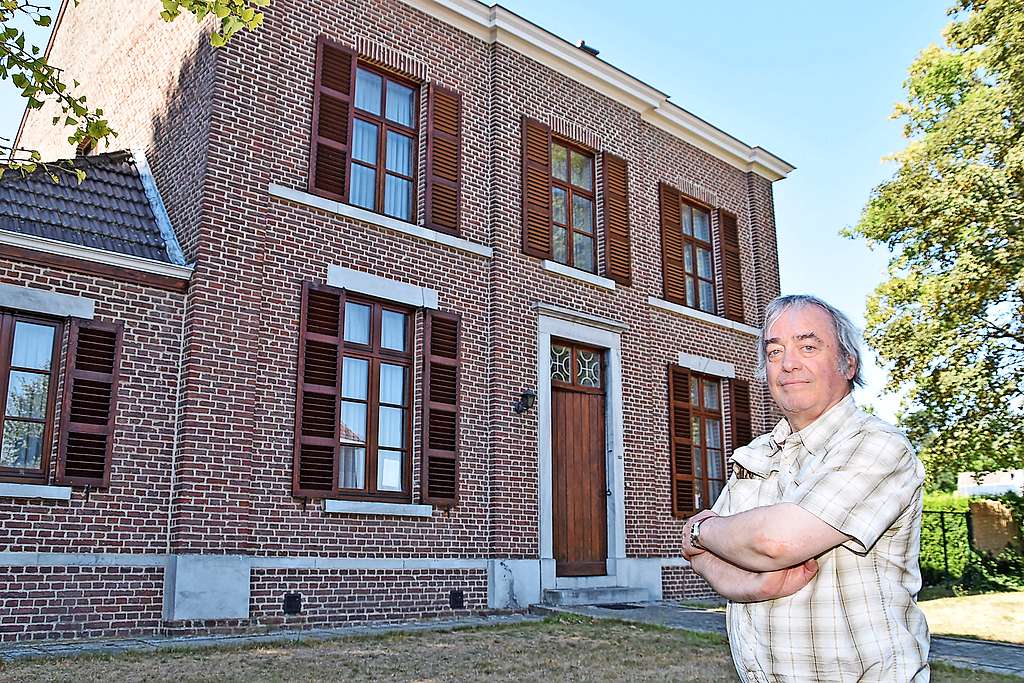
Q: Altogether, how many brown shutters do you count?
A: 11